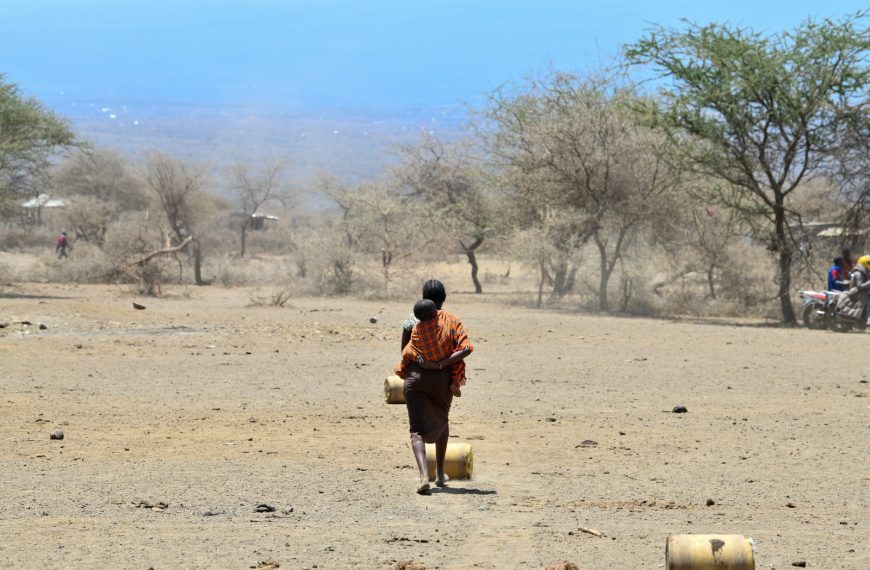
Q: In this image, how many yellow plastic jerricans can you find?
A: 3